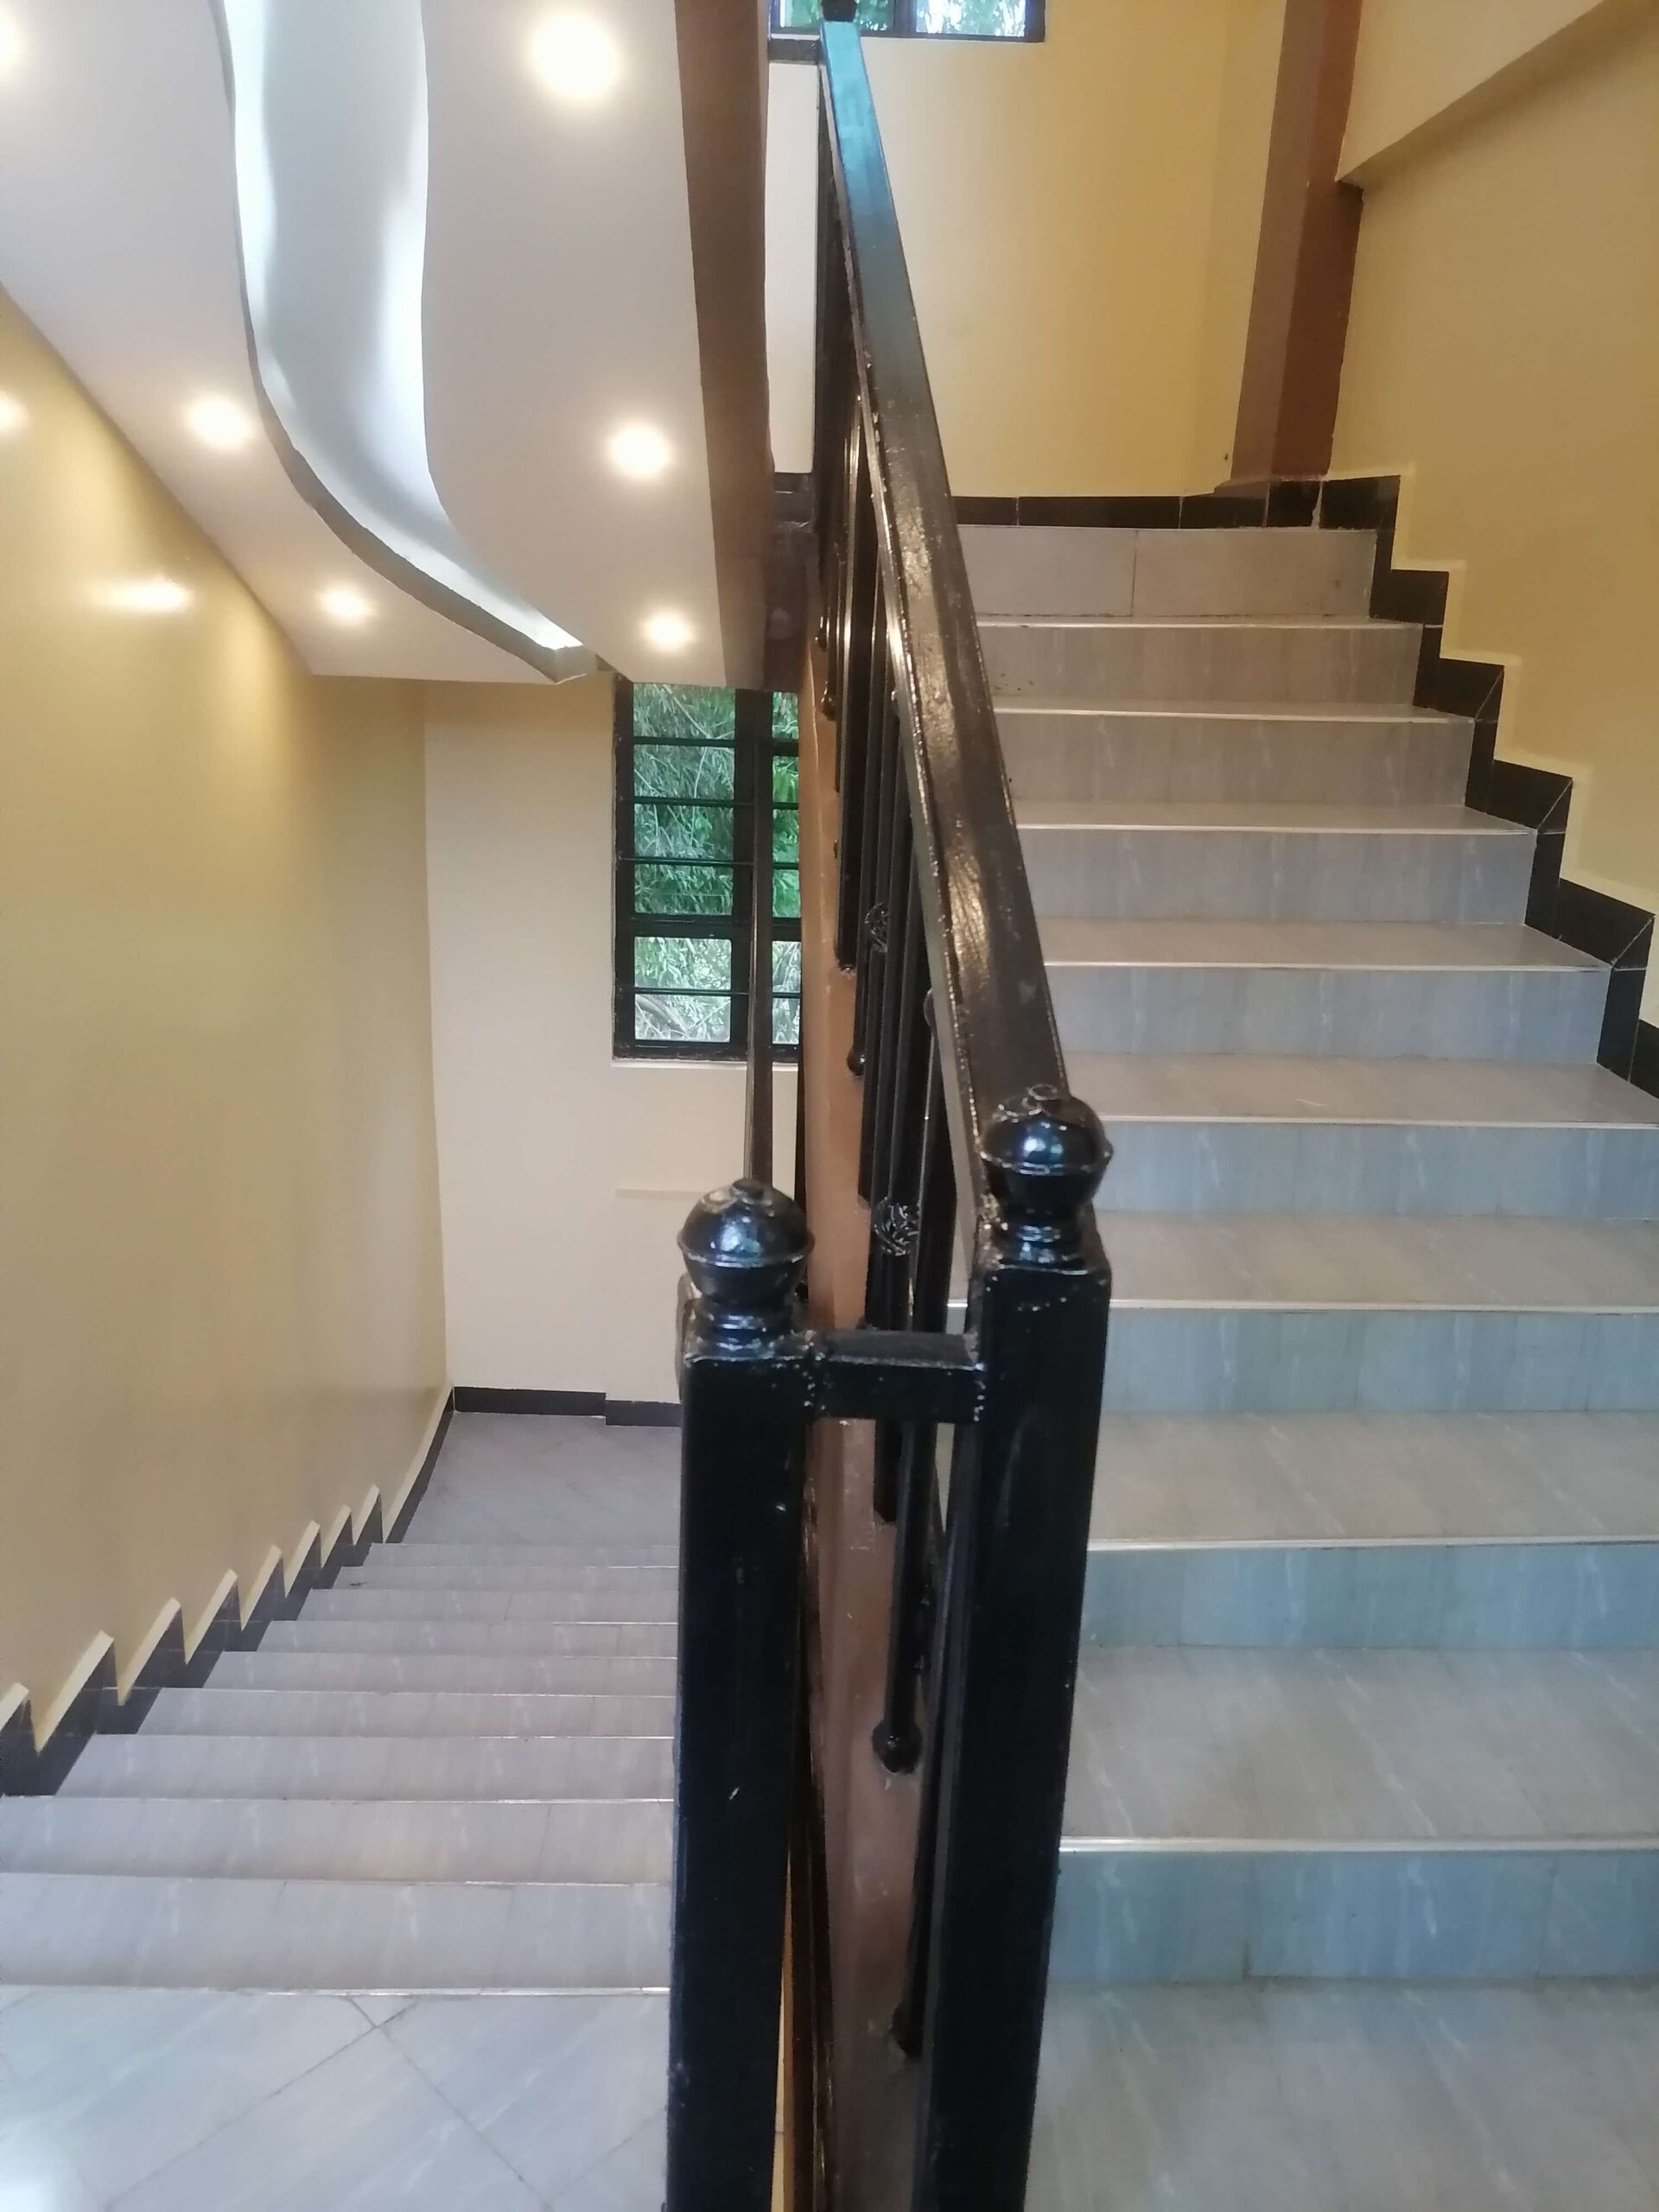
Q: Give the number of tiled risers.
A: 9